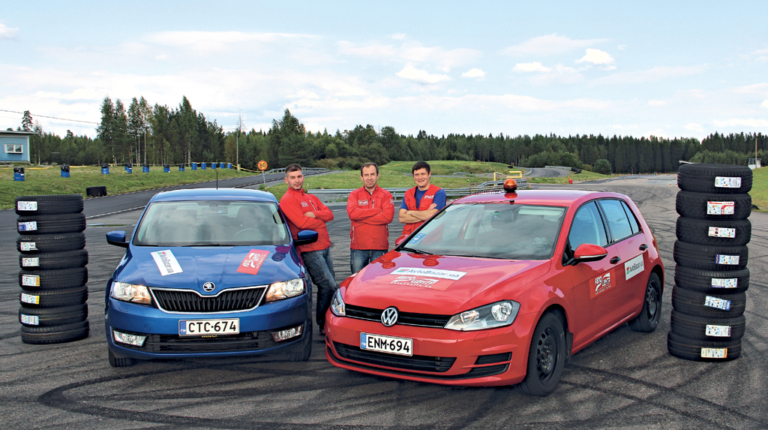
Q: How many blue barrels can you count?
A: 12